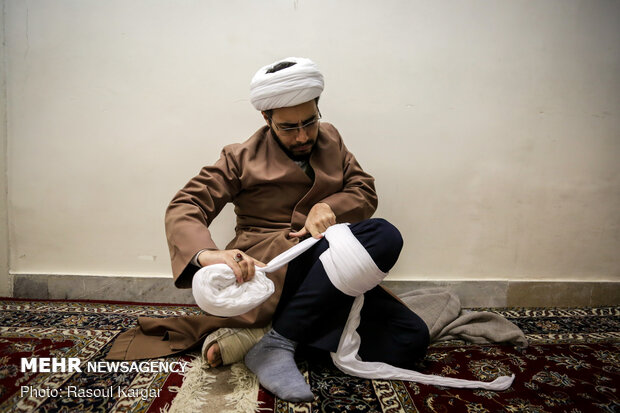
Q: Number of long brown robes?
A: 1